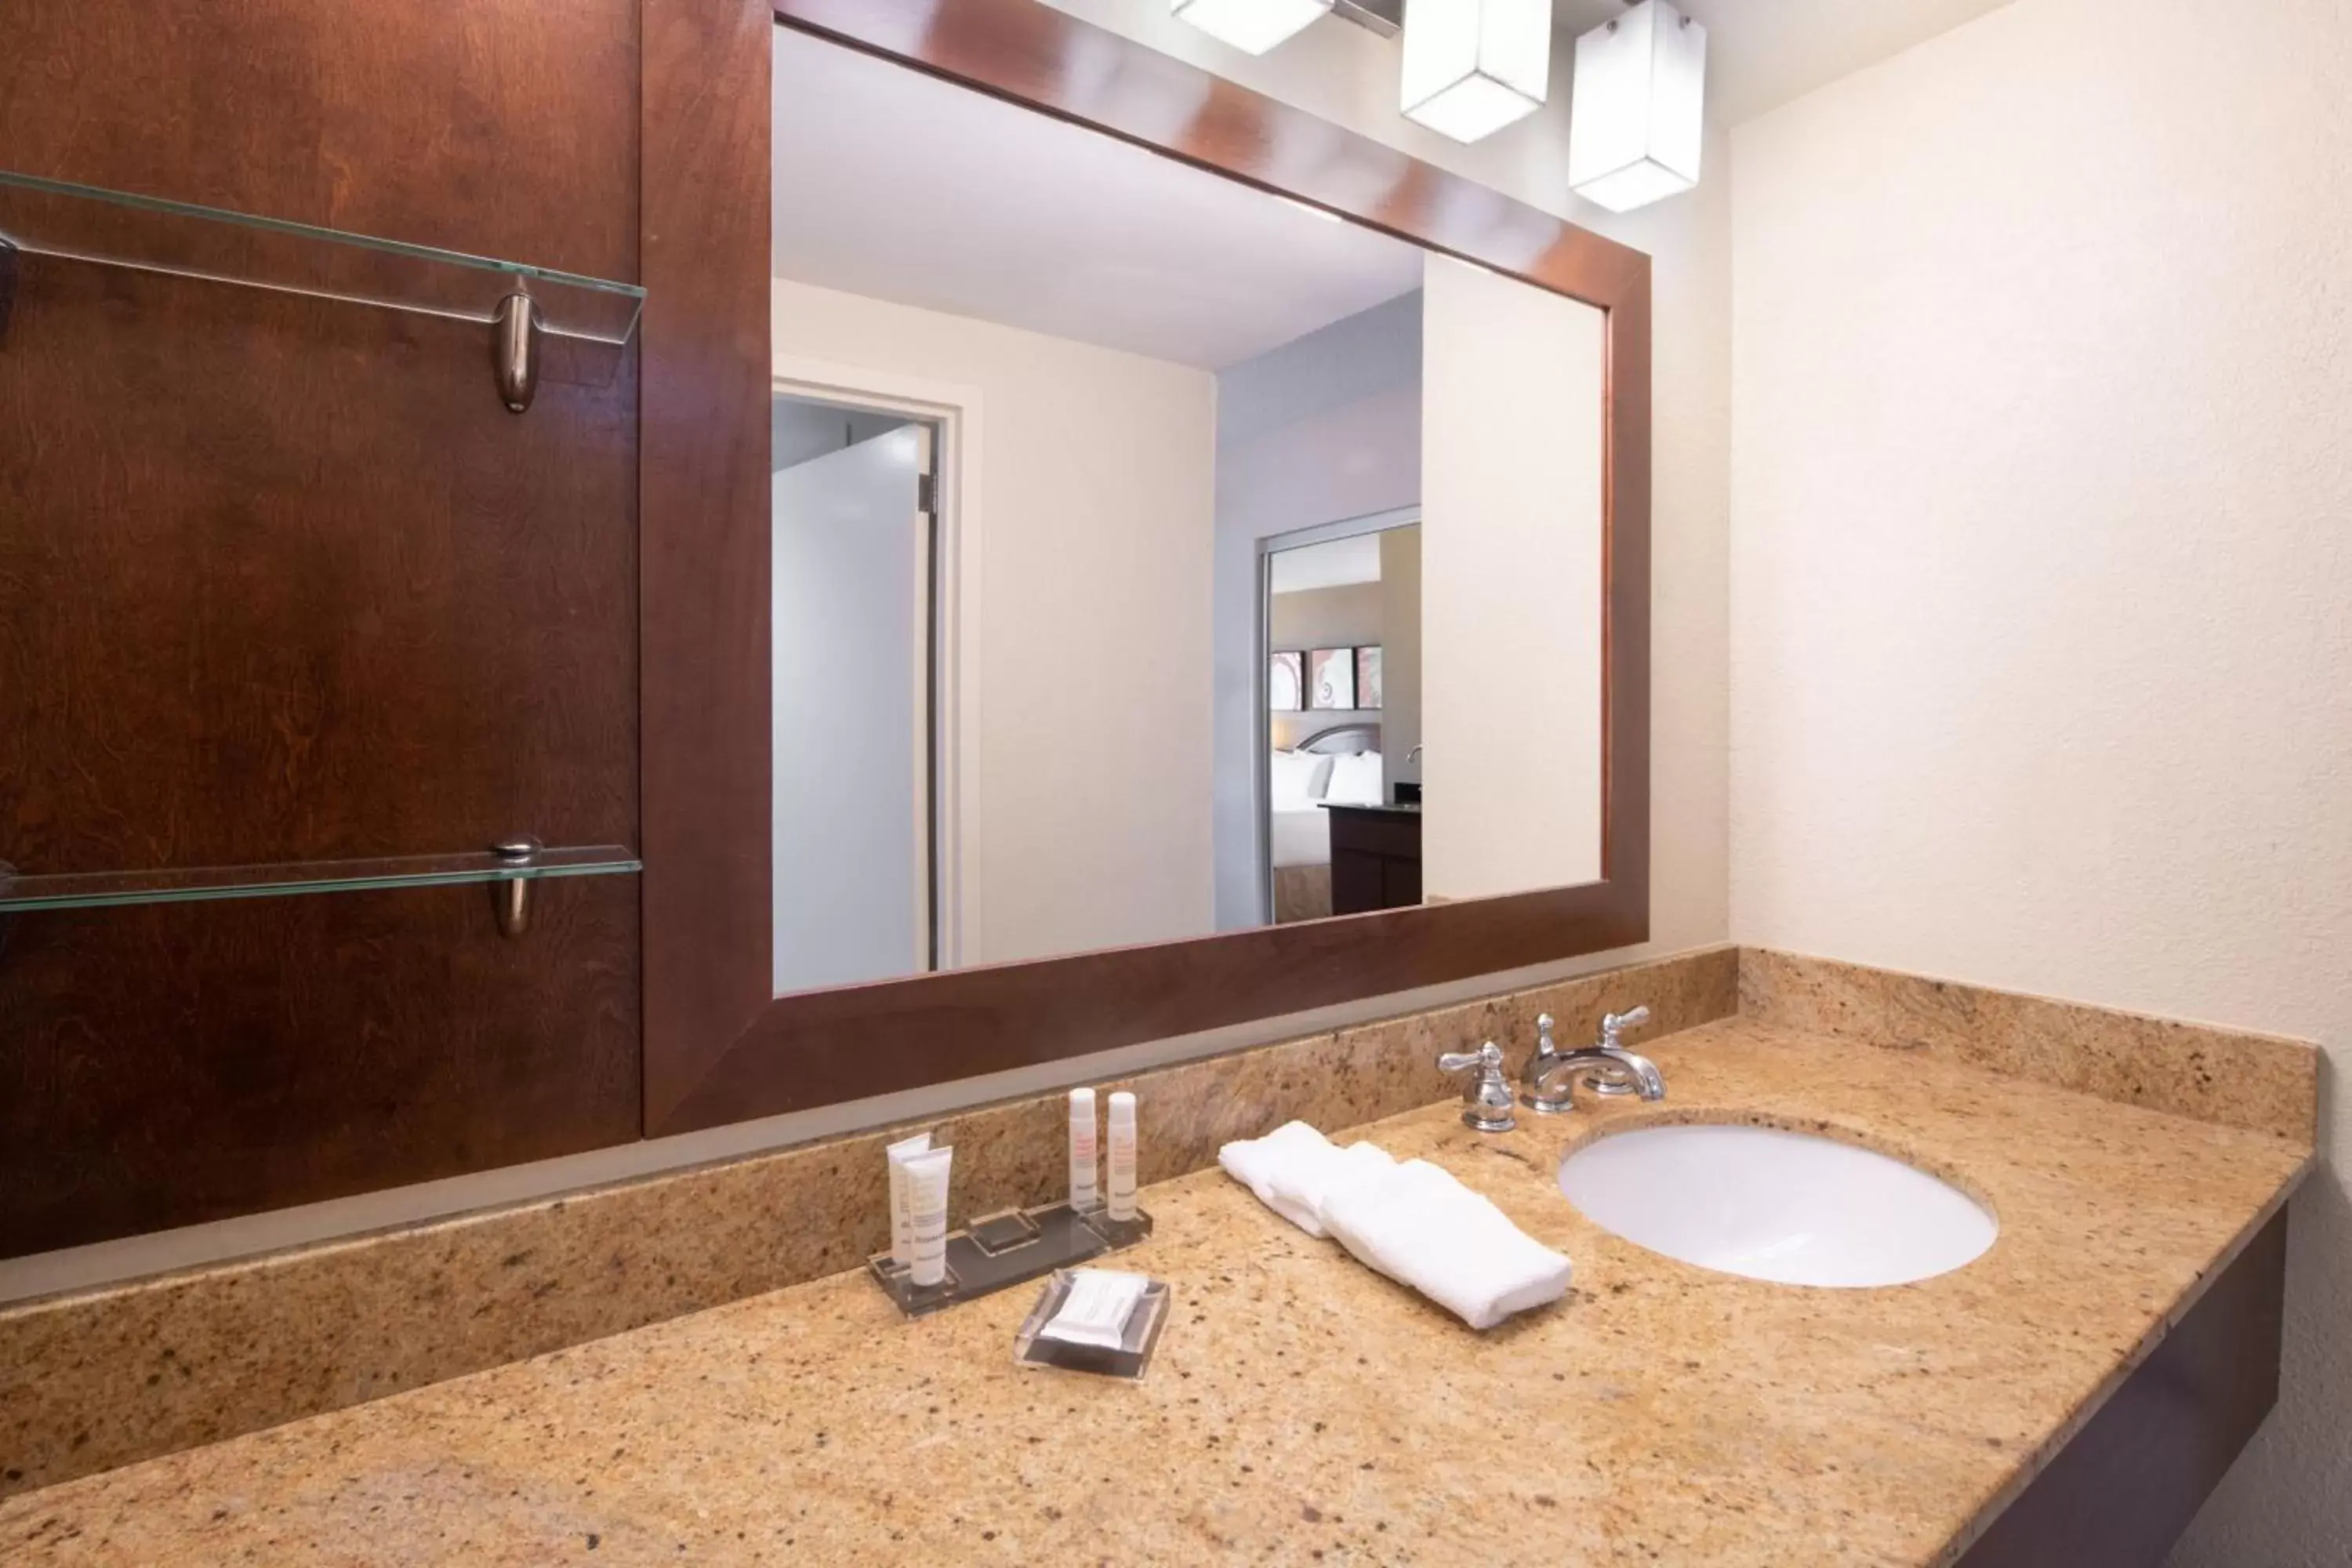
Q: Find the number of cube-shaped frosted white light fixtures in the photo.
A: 3